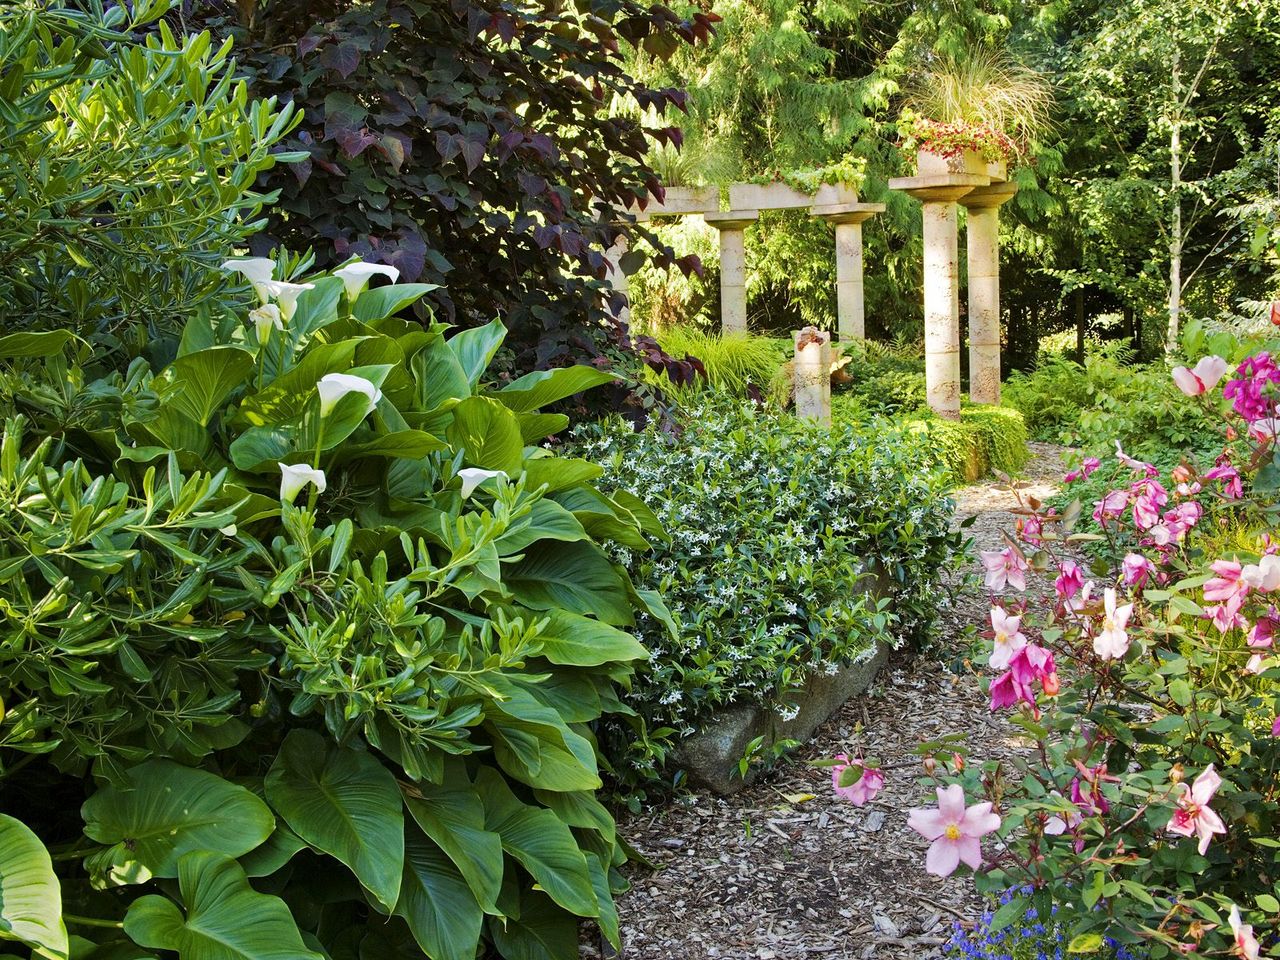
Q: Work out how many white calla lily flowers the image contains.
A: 7